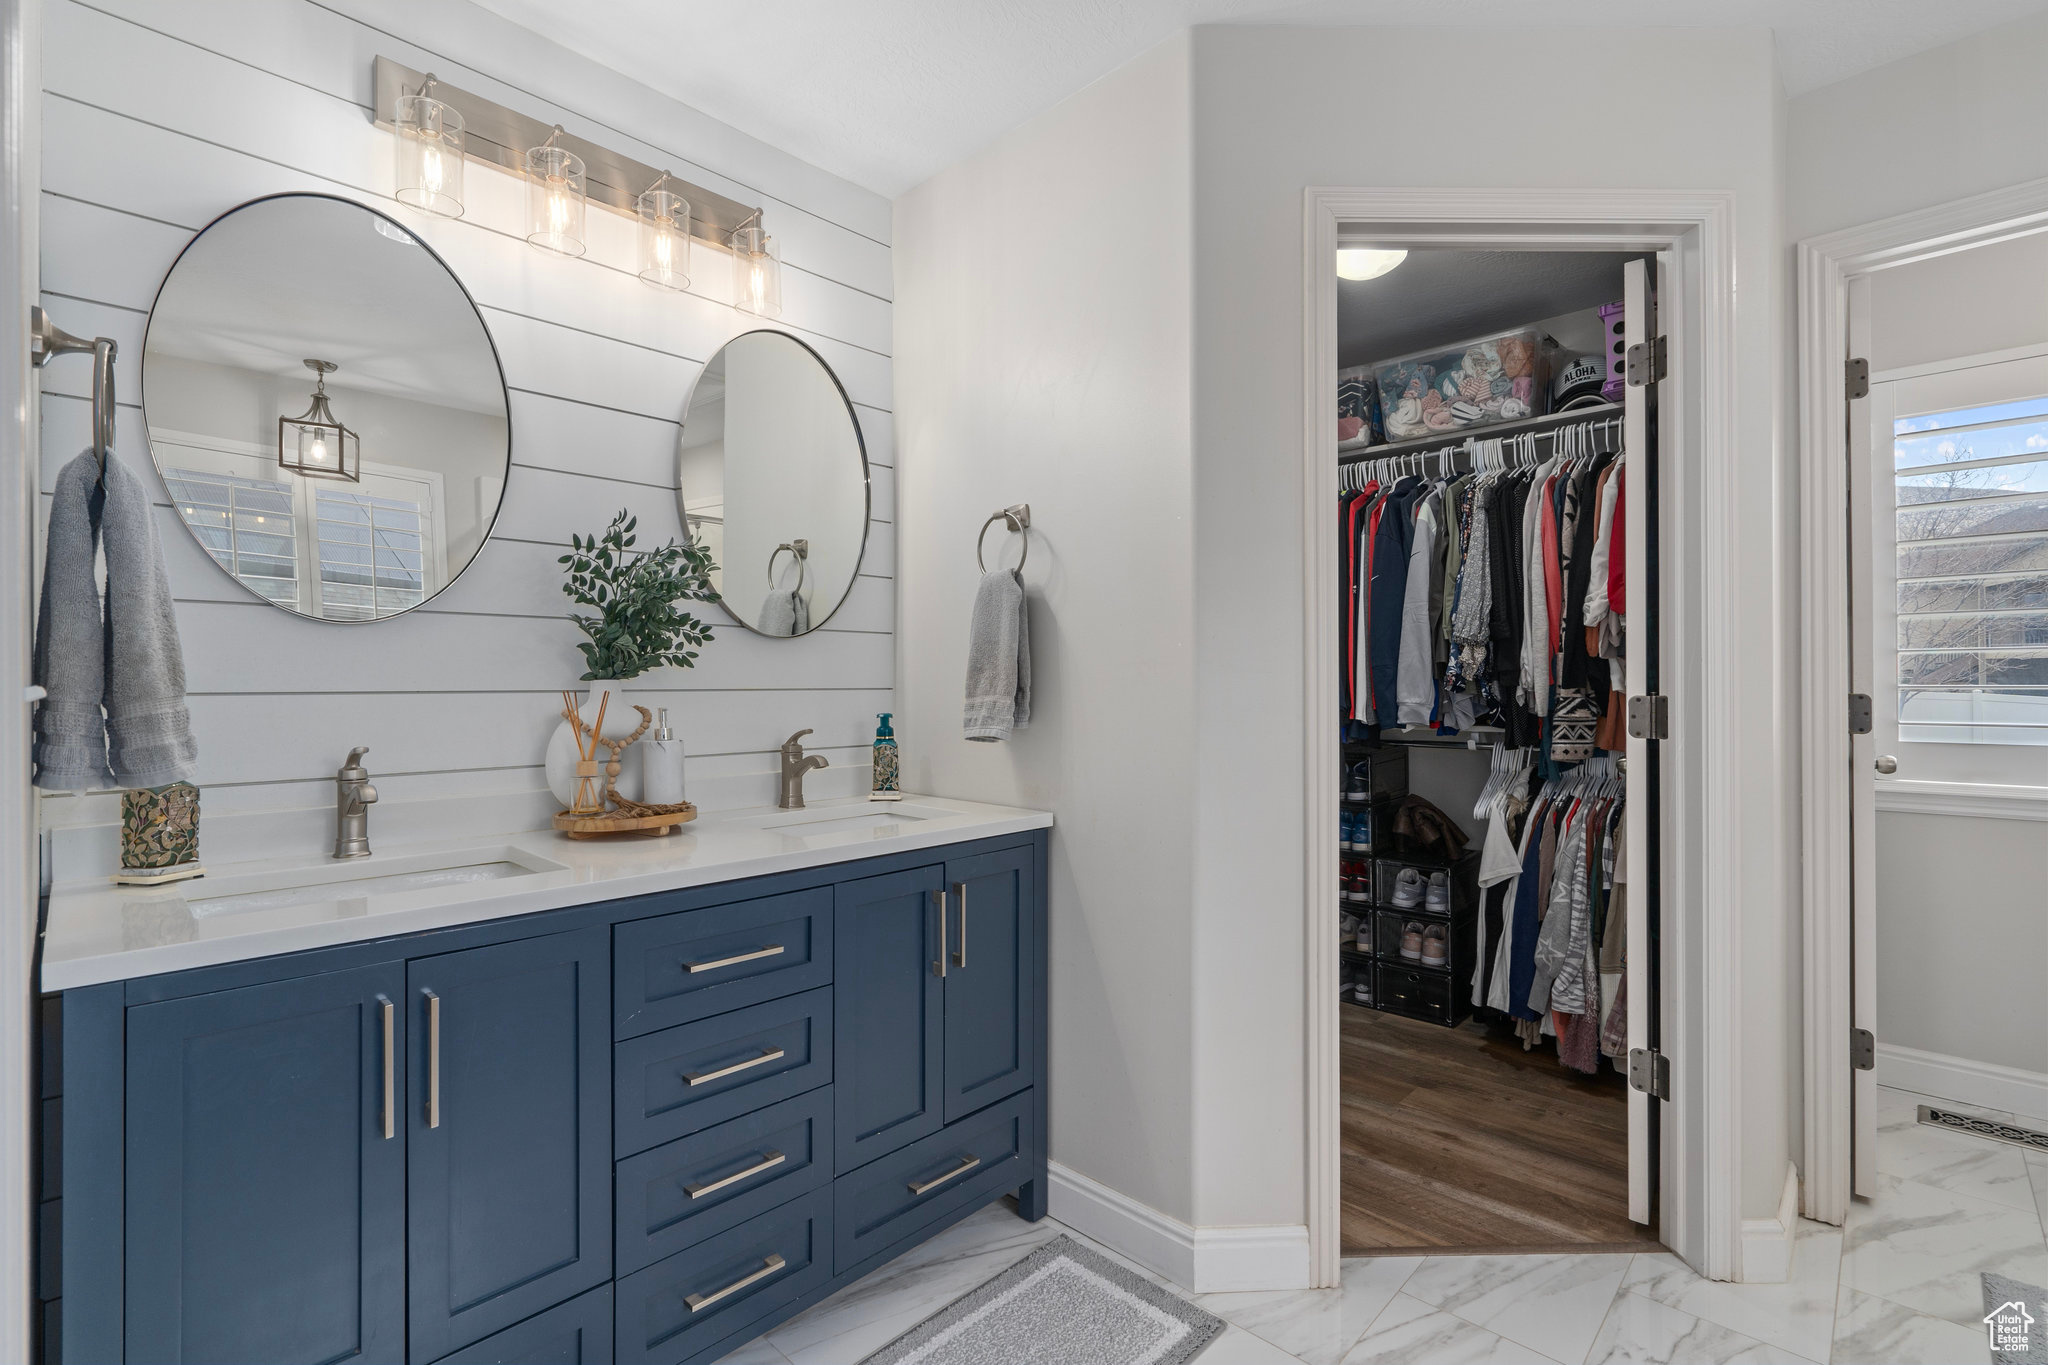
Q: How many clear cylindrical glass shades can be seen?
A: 4